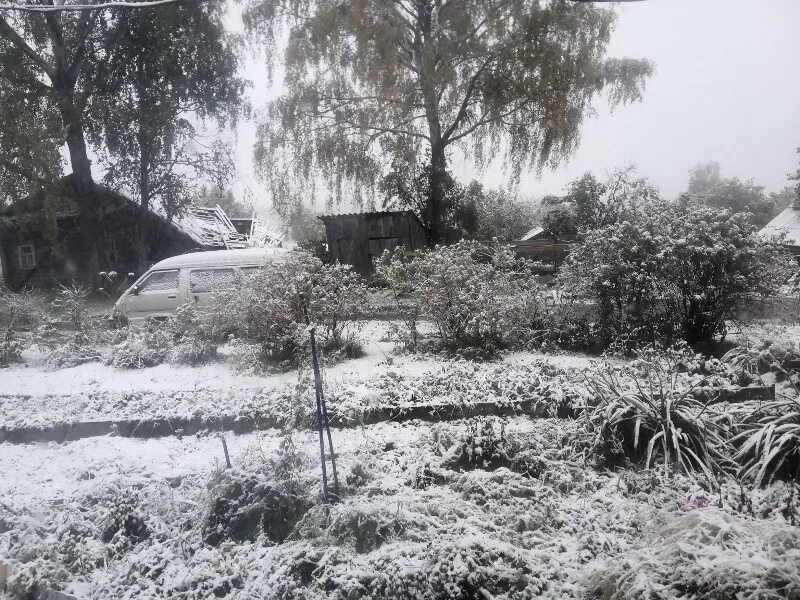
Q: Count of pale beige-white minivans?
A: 1